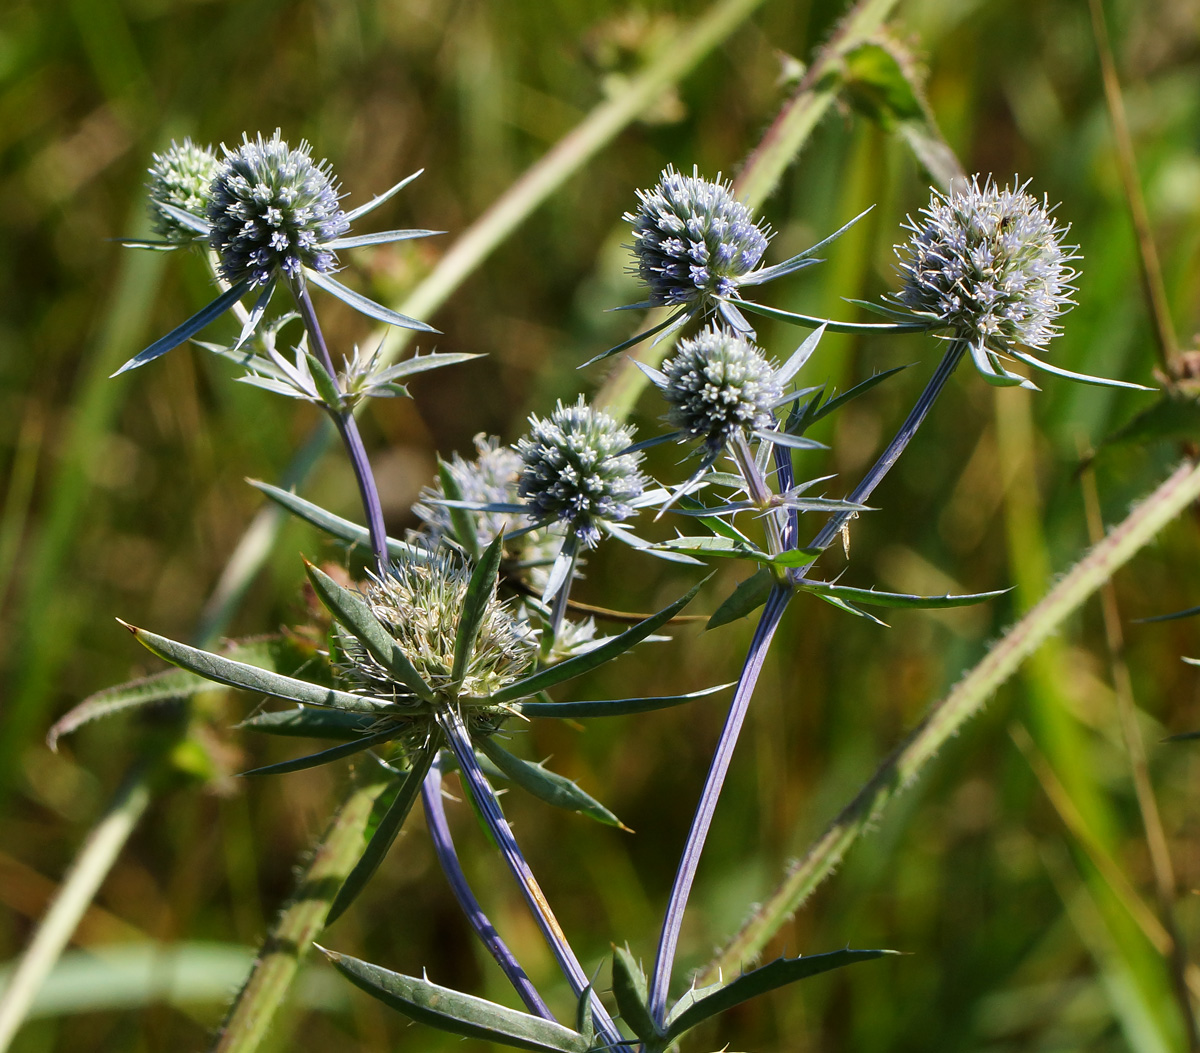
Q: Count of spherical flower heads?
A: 8